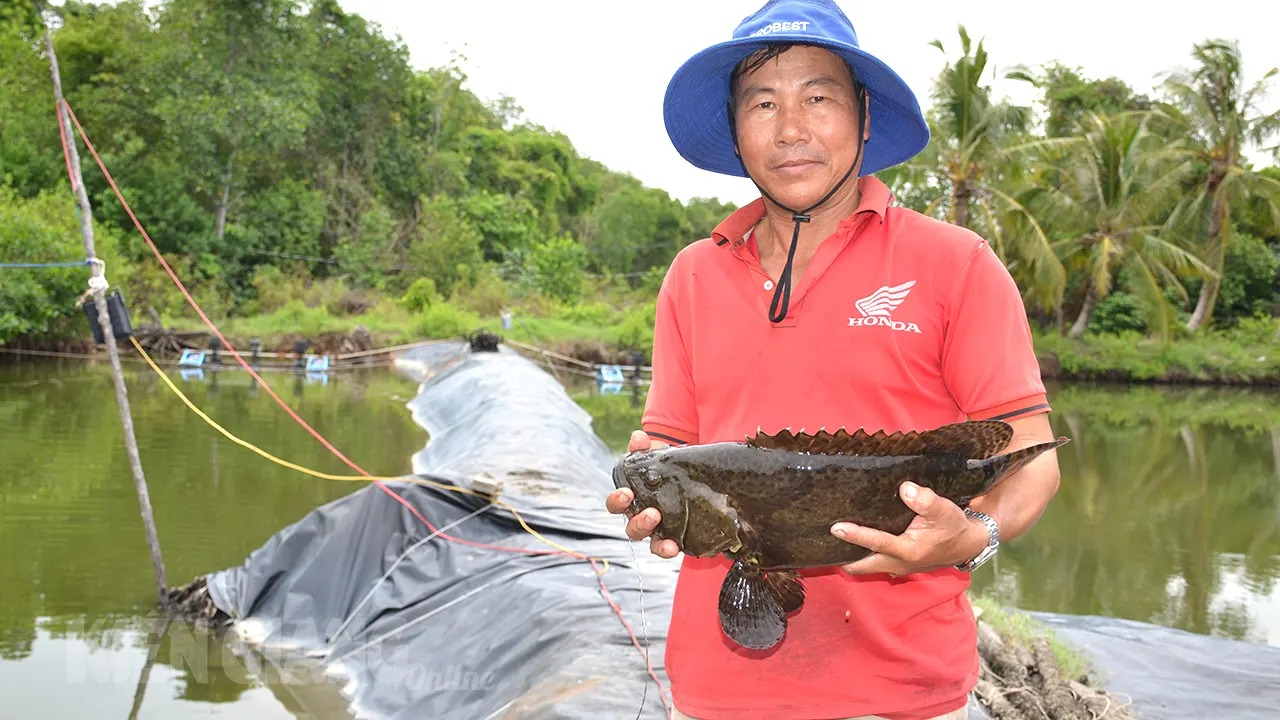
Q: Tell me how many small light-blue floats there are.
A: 3